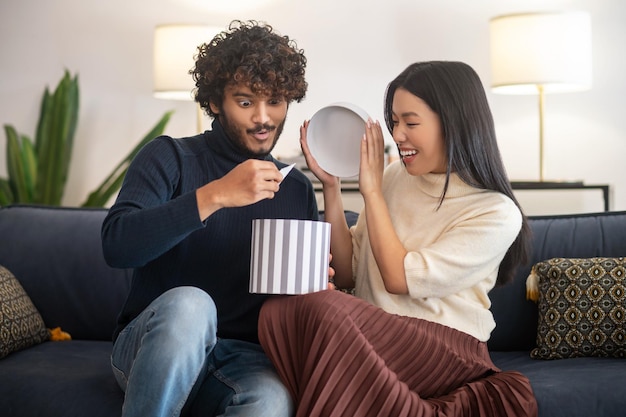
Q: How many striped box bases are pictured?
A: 1